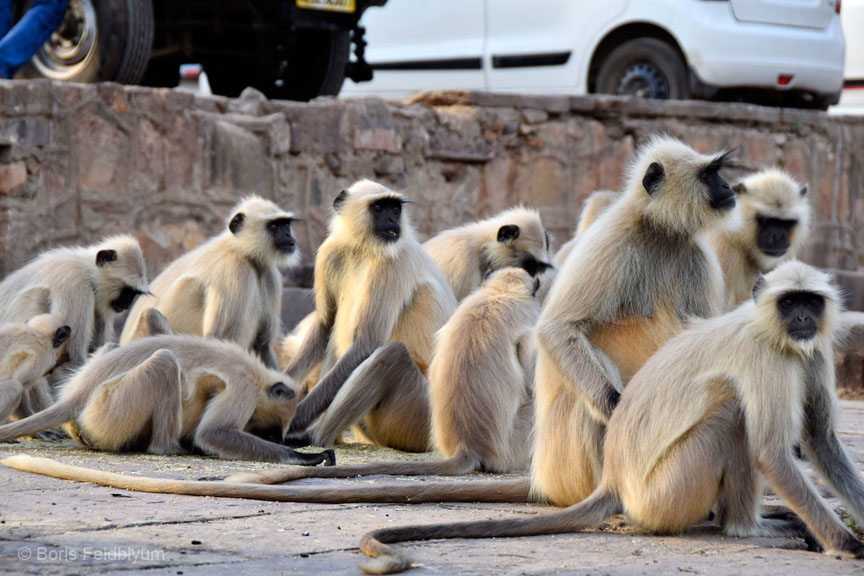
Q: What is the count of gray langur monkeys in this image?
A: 11